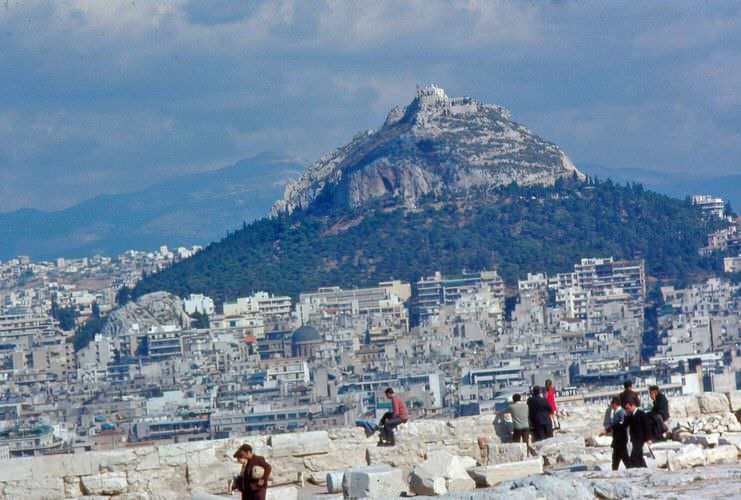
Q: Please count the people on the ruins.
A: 9